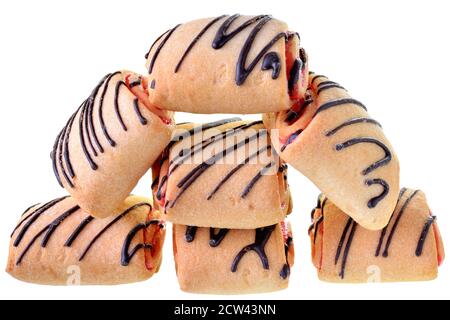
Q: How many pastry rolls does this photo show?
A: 7